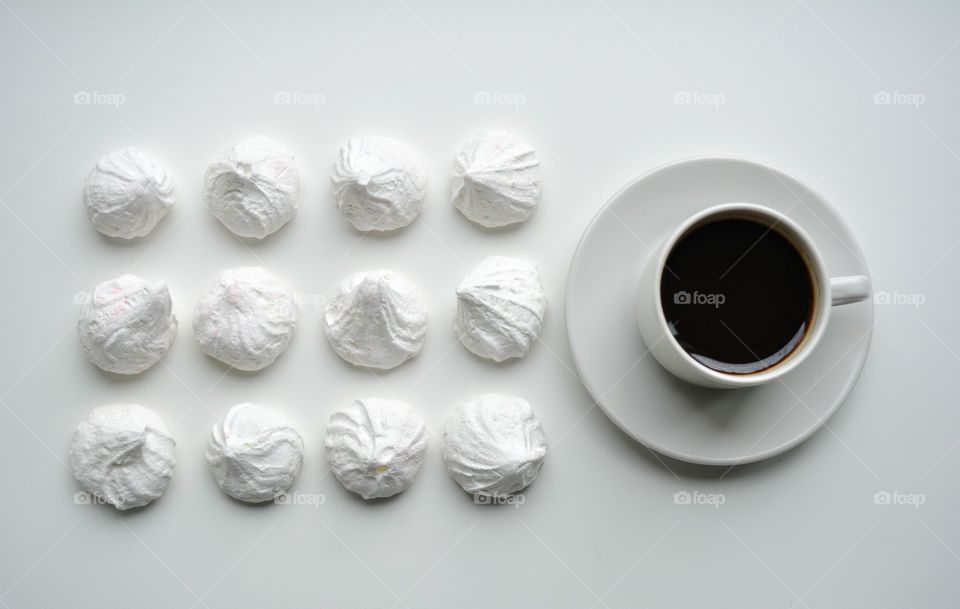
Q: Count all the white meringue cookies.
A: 12